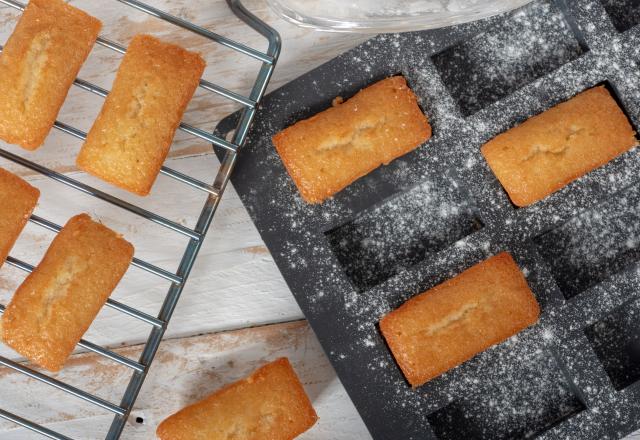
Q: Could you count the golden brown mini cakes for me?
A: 8